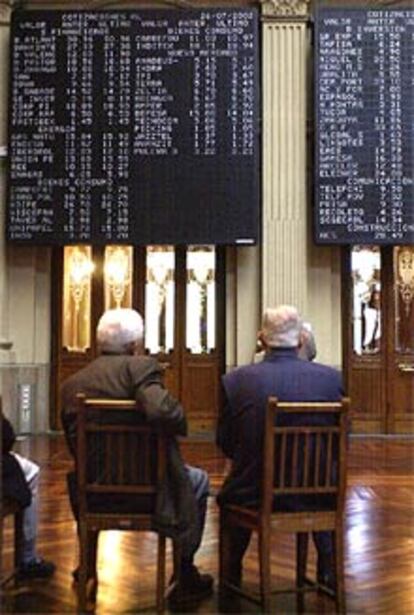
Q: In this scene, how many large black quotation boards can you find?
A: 2